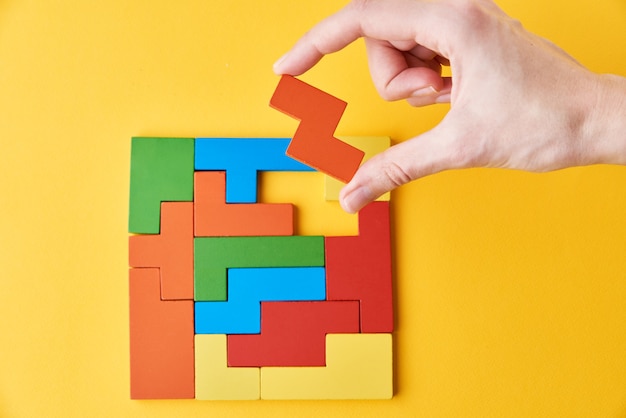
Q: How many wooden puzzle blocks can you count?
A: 13